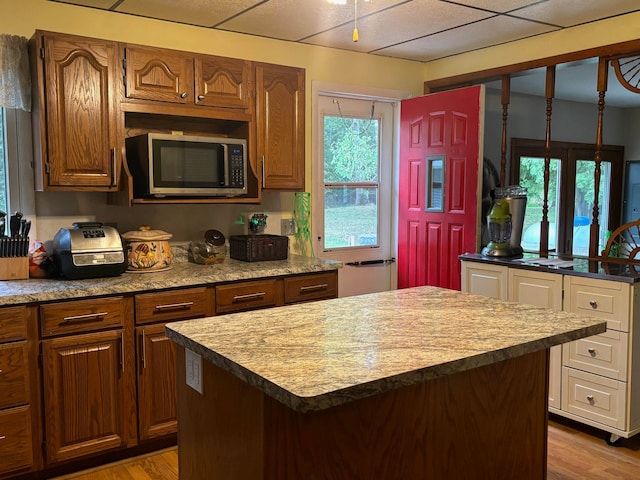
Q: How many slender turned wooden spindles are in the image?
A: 3